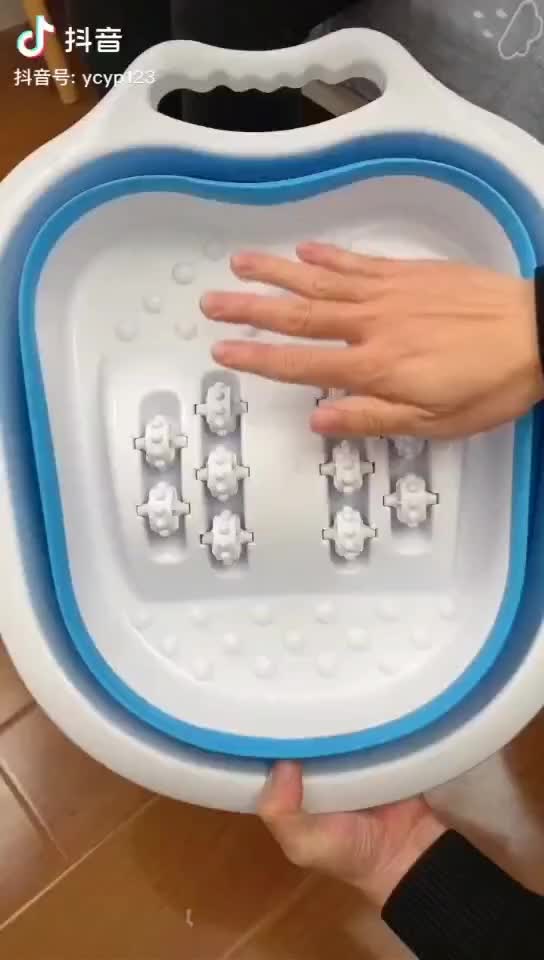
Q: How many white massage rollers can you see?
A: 10